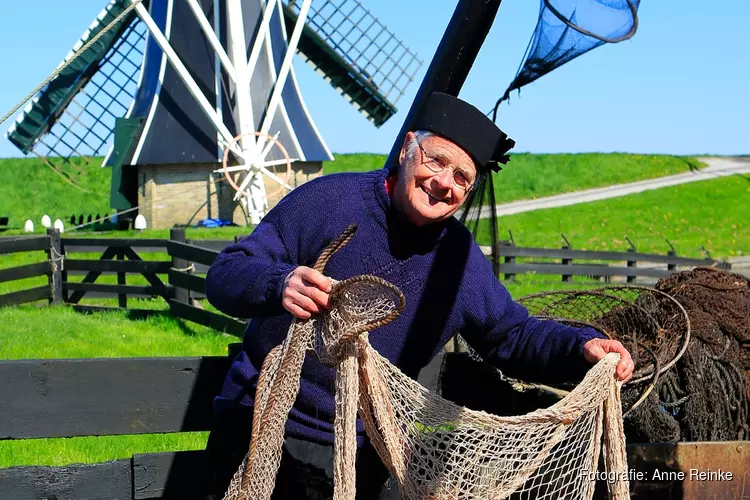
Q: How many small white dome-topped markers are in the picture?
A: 4